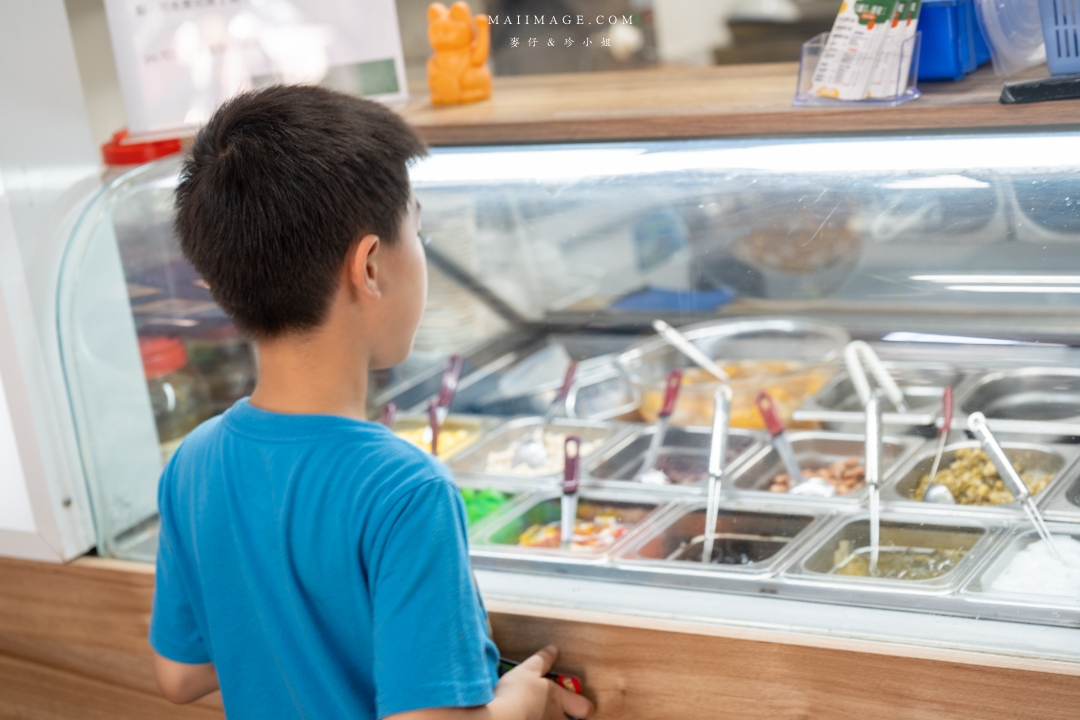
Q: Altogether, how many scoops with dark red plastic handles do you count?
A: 8